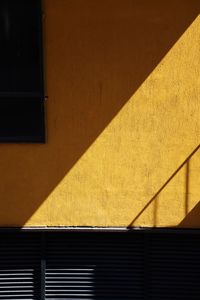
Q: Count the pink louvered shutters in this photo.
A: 0